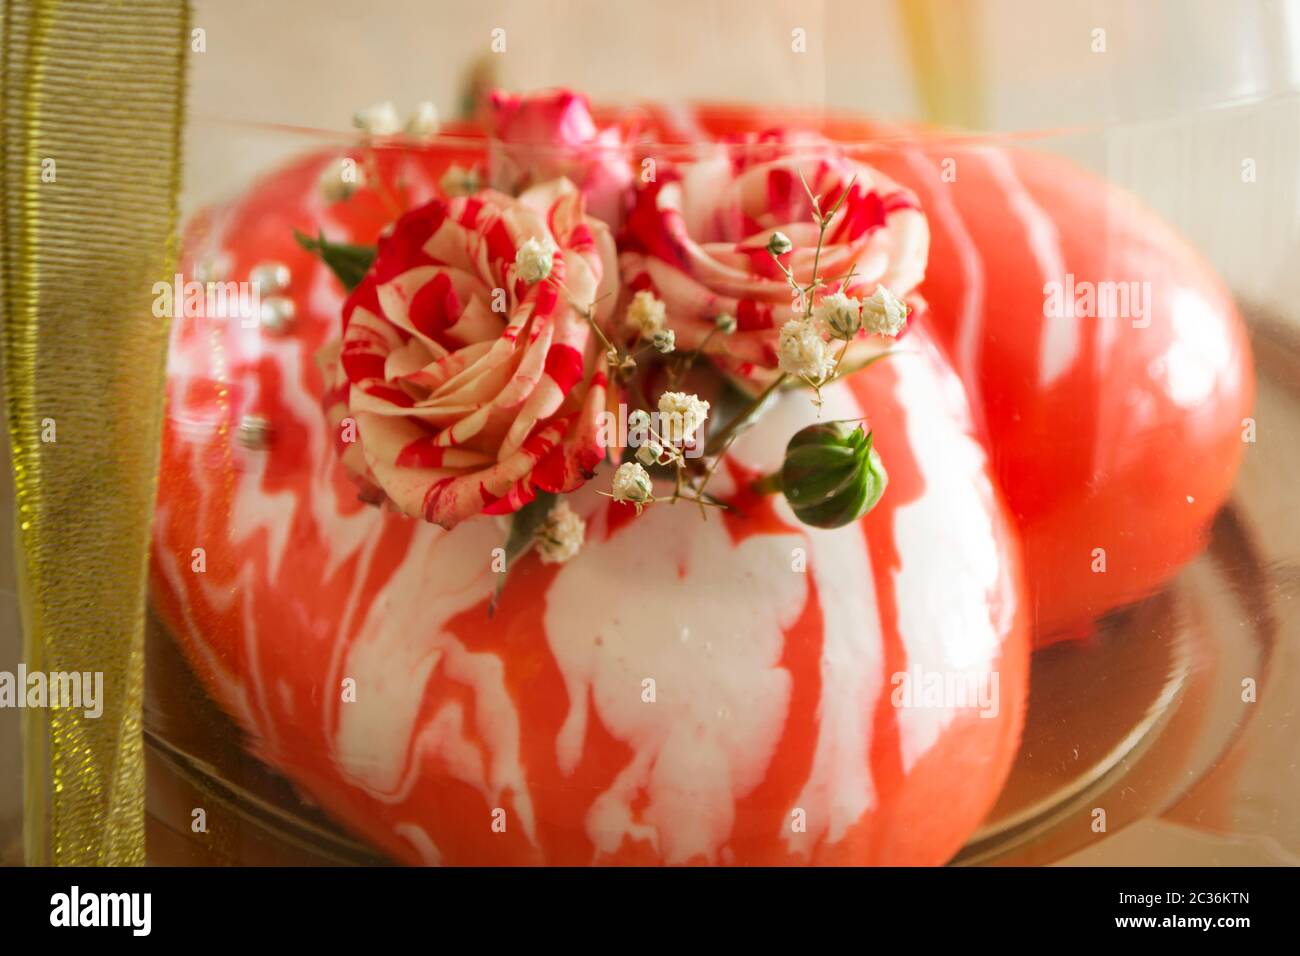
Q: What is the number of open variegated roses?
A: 2